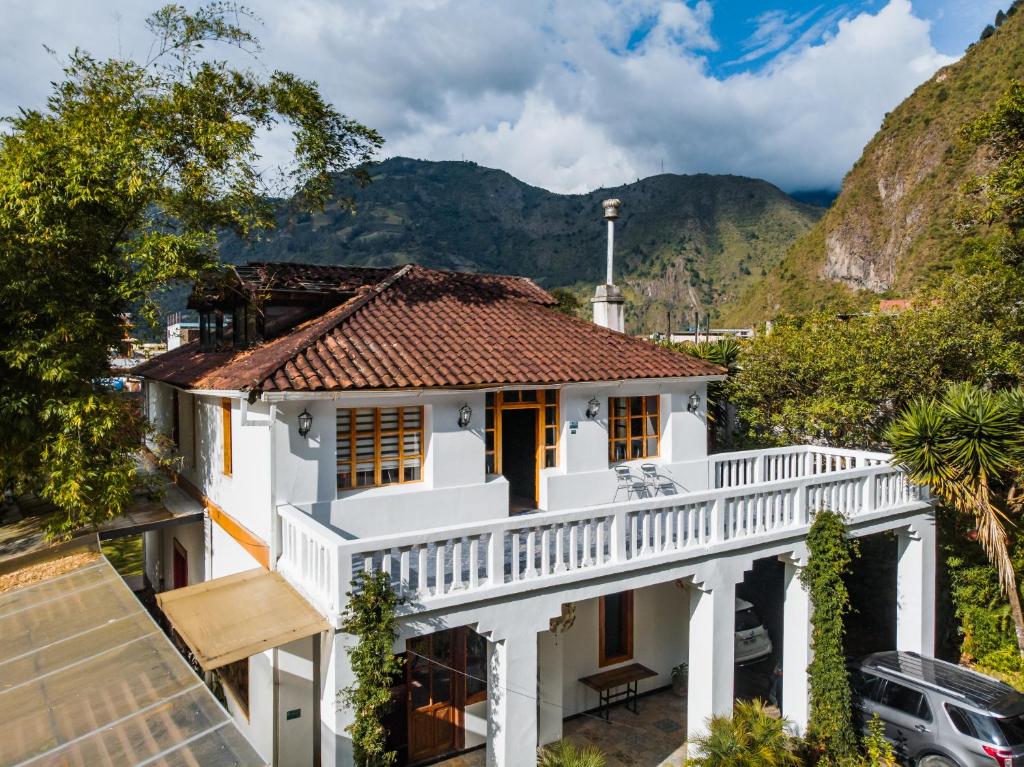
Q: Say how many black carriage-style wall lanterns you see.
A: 4